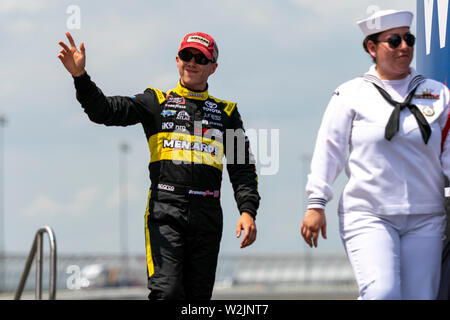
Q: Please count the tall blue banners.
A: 1